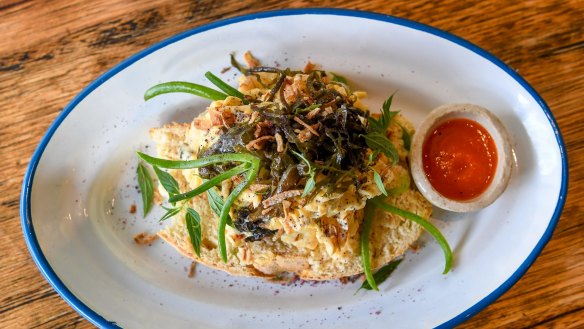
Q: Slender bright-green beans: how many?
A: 7